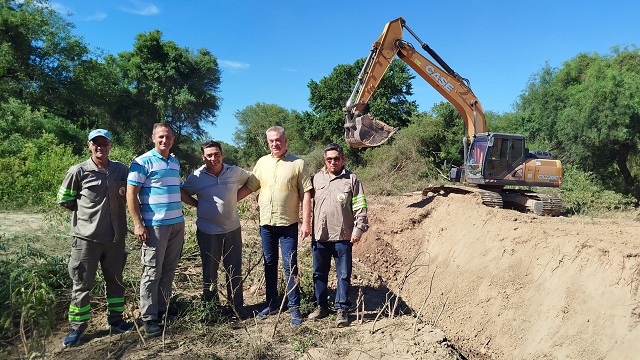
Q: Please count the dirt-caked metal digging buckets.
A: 1